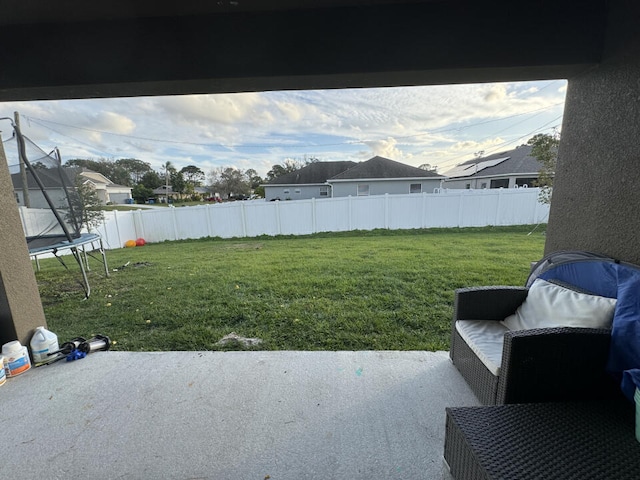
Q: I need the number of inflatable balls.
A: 2